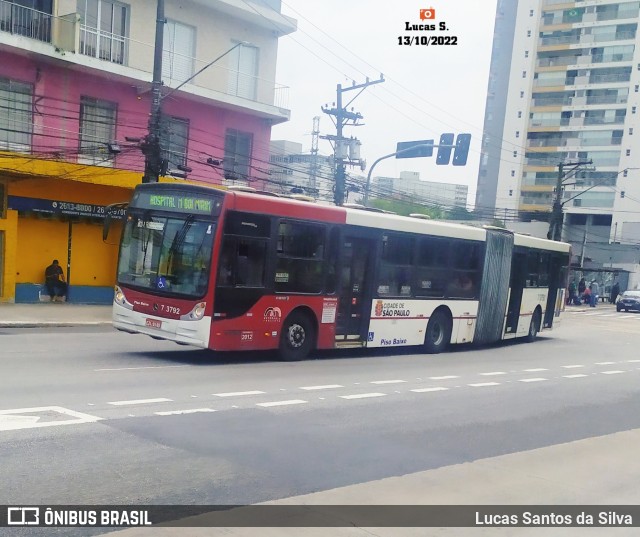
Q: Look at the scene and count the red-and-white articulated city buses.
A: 1